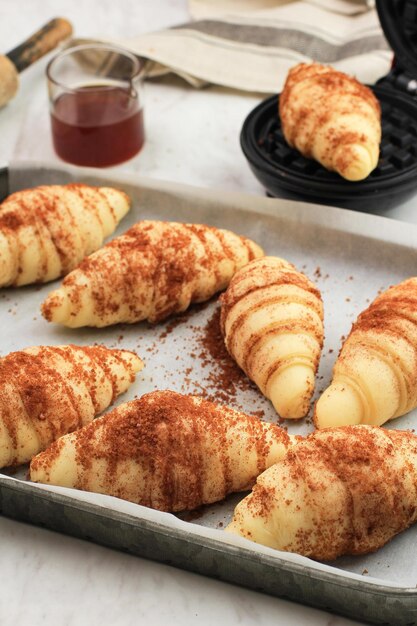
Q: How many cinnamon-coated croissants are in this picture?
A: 8